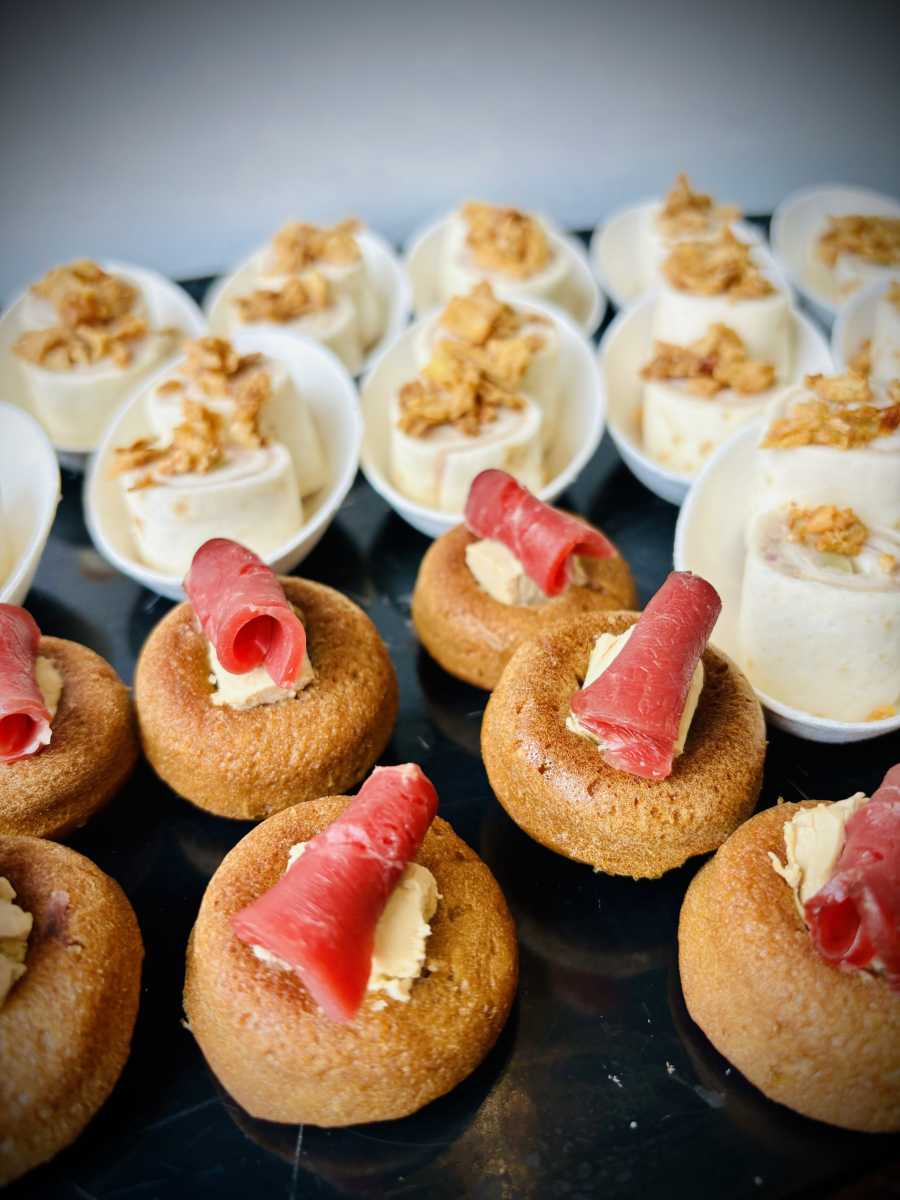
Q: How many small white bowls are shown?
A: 11